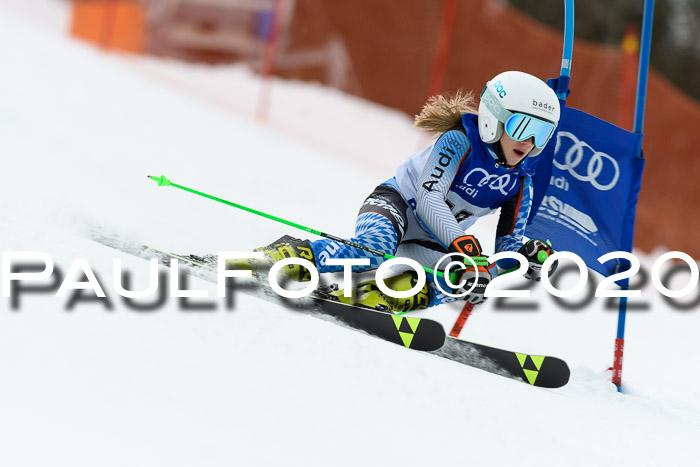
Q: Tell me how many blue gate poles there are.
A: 2